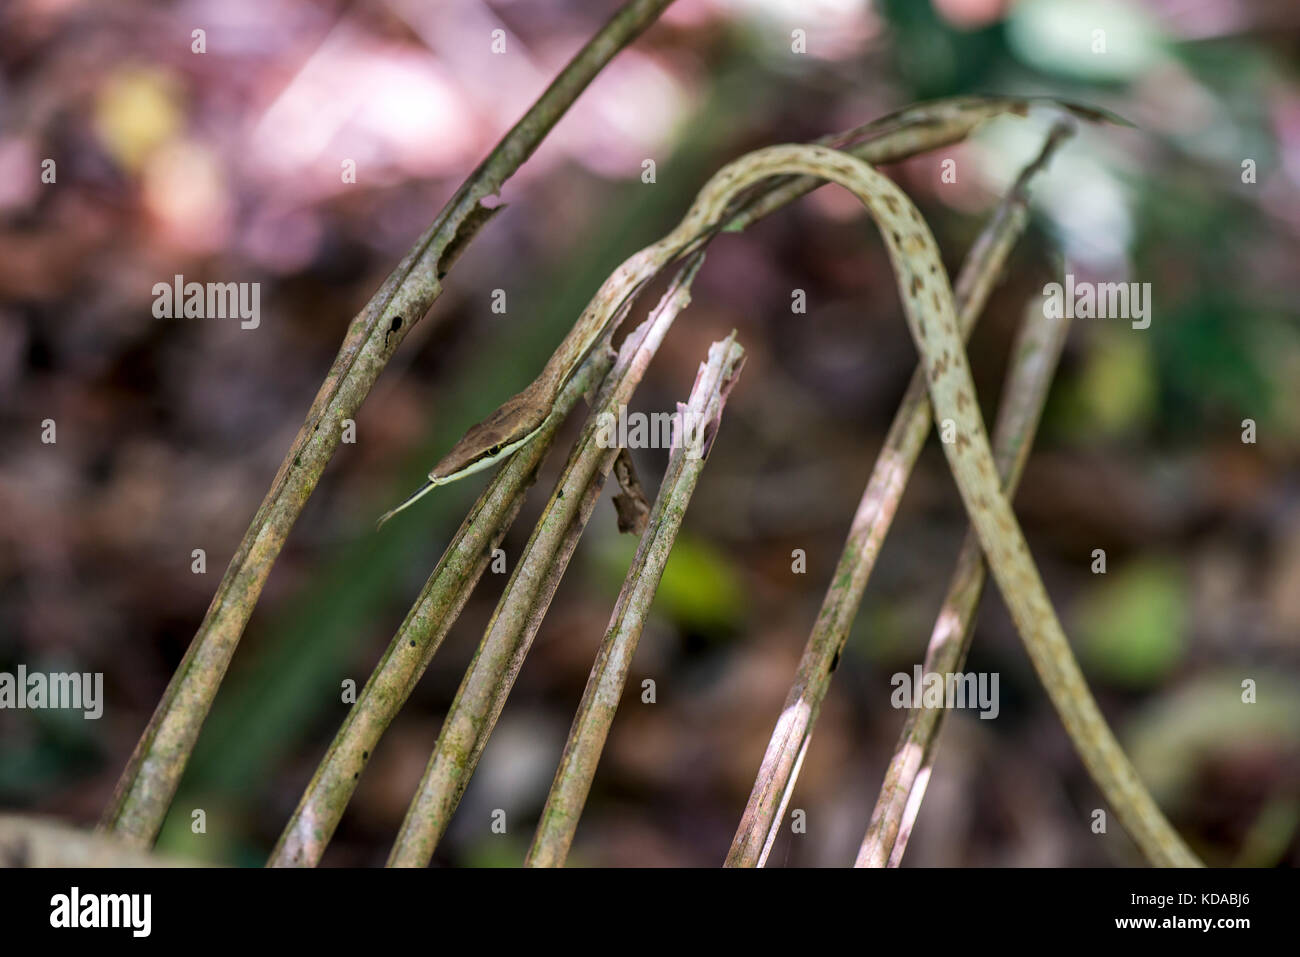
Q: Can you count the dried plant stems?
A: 6